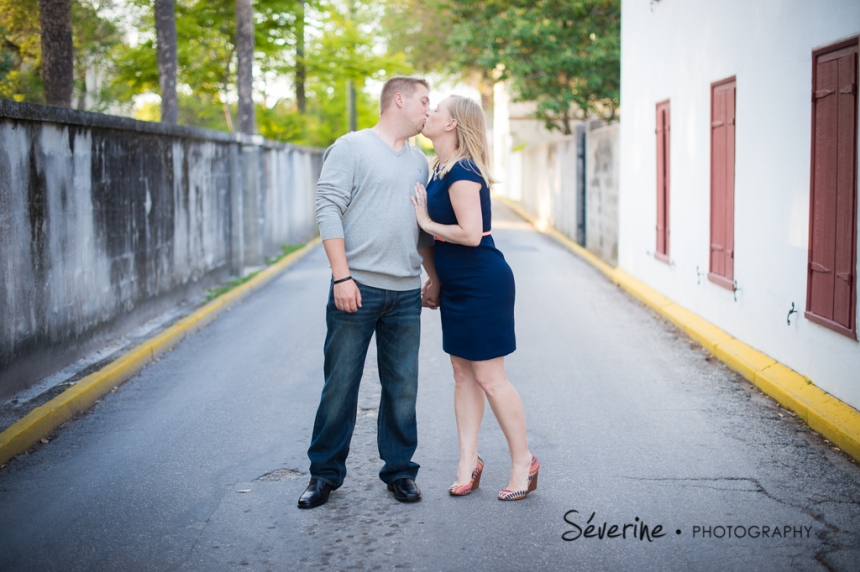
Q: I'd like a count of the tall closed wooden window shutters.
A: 3